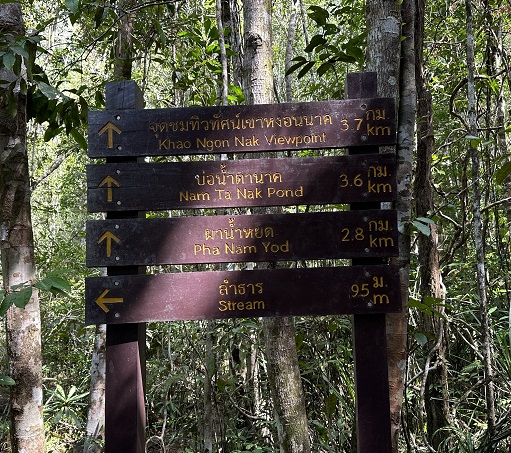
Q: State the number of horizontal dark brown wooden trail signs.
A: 4